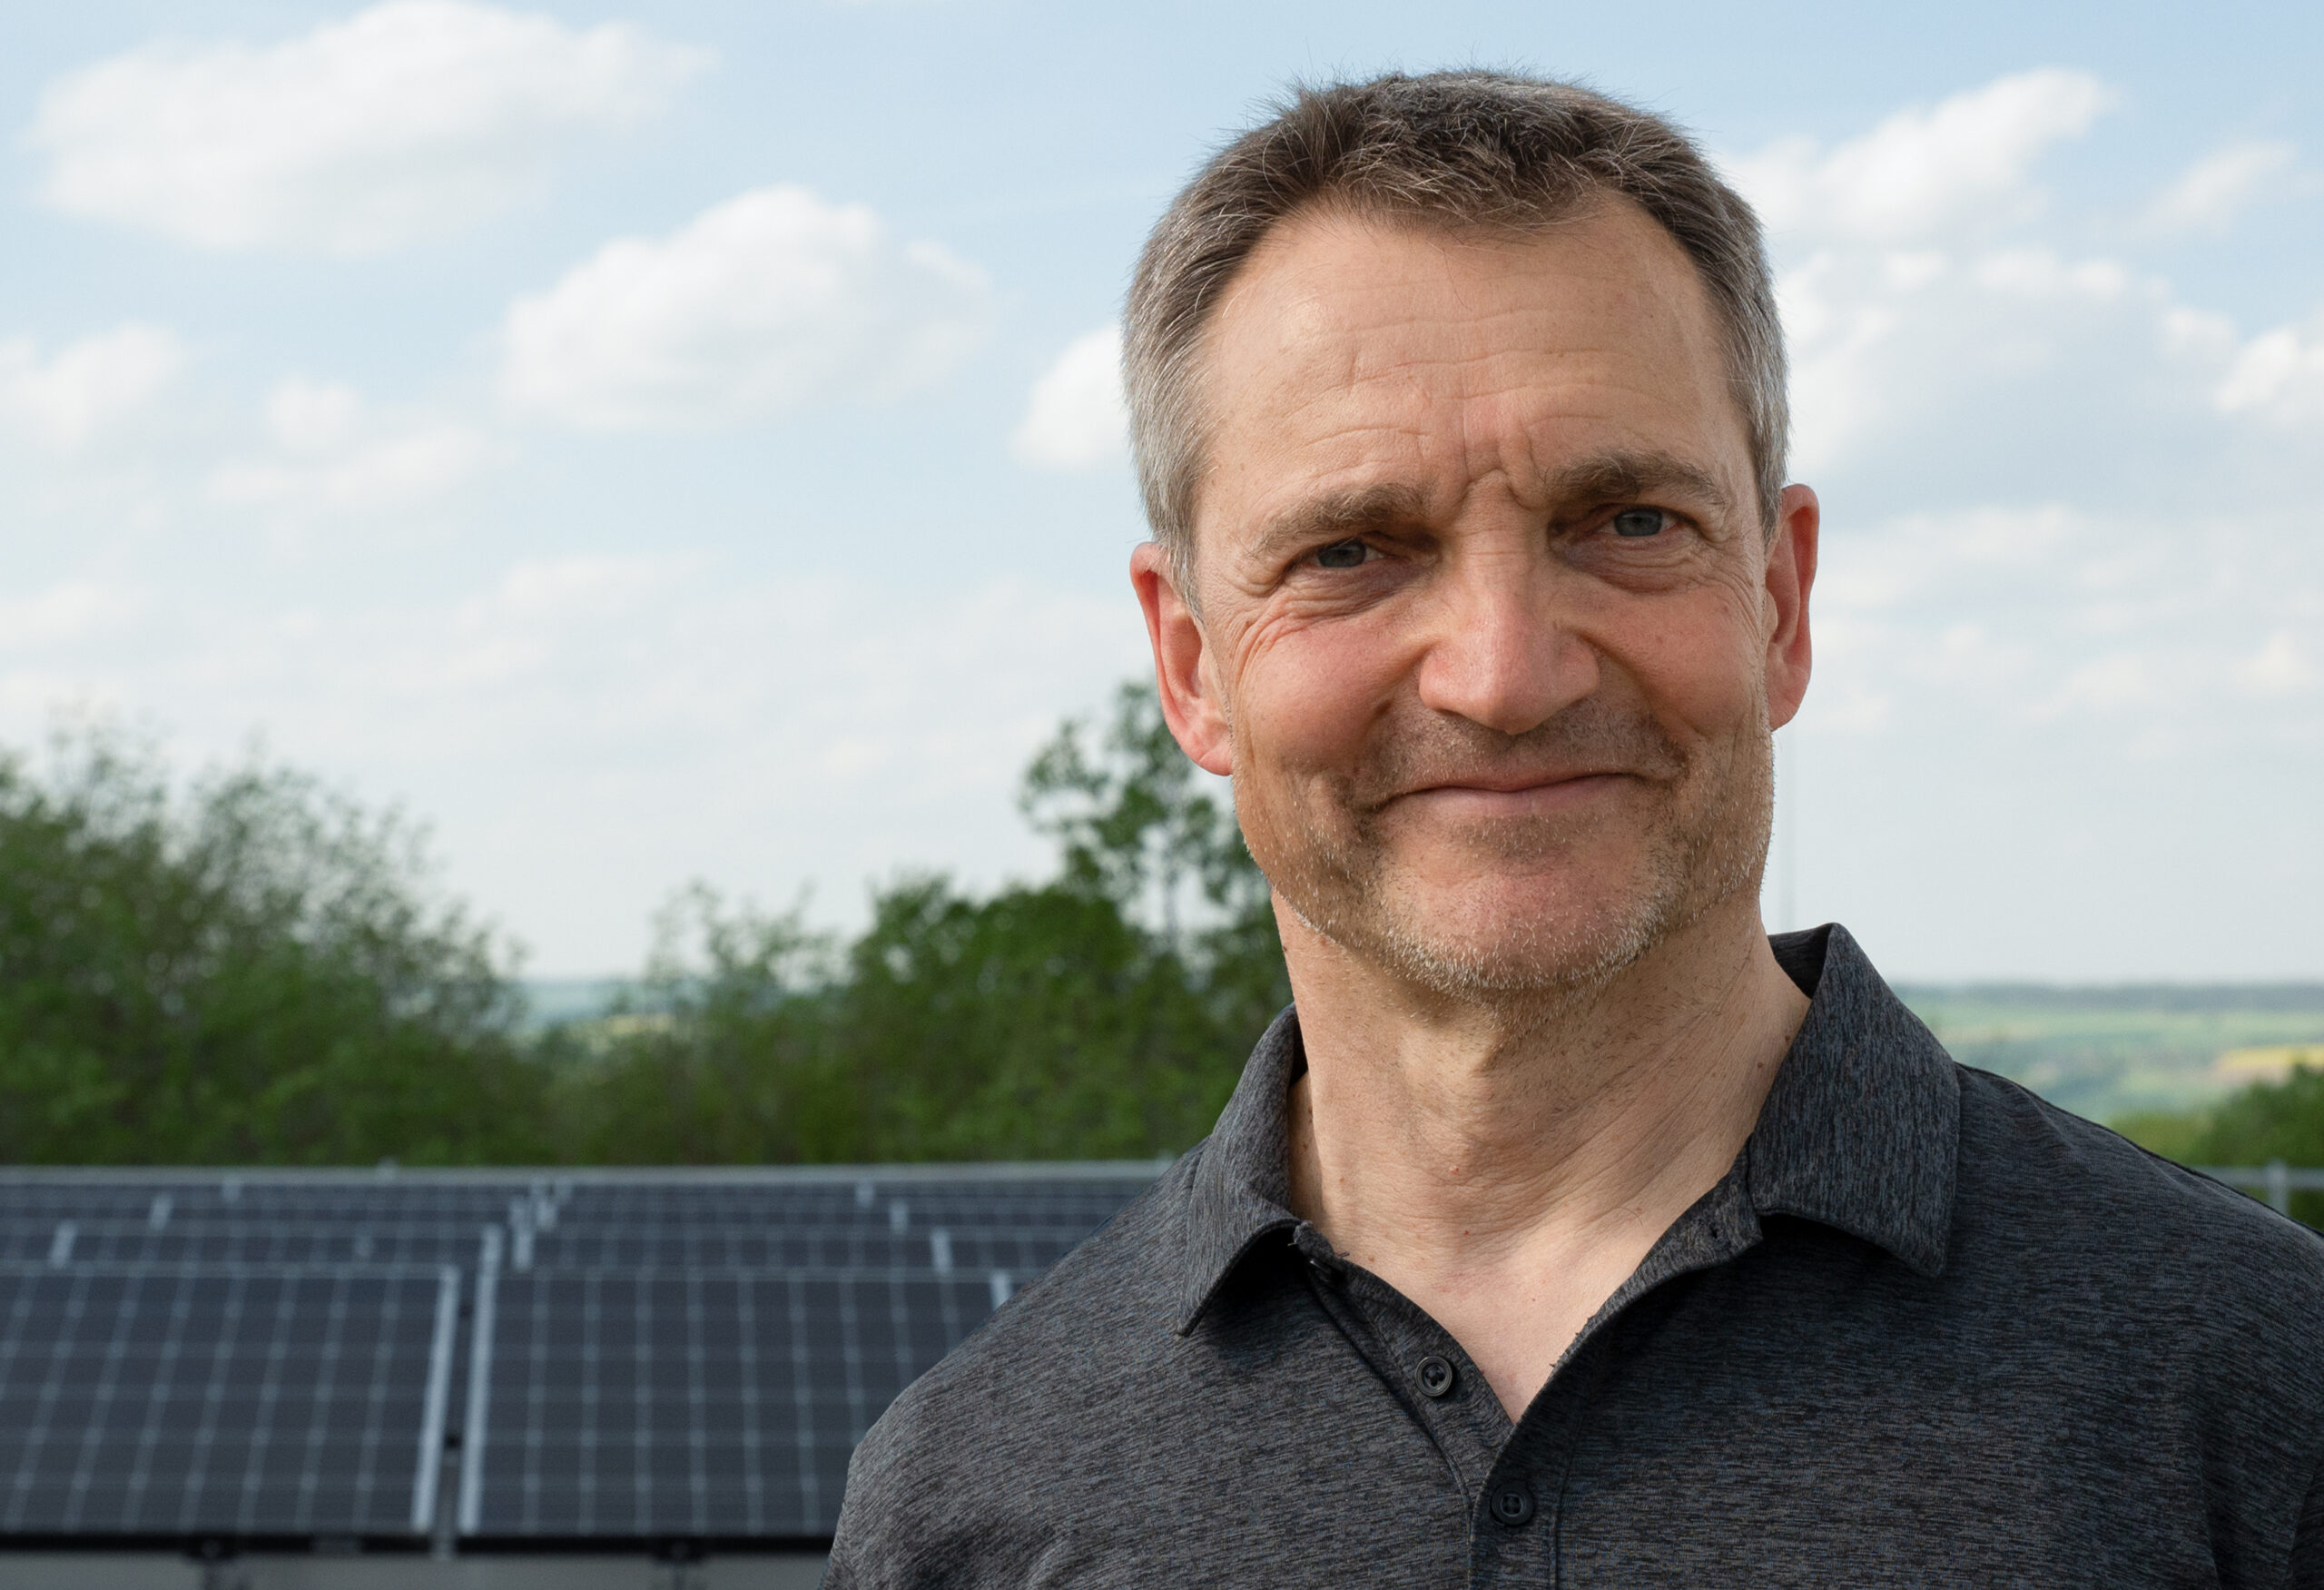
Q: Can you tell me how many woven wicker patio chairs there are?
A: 0